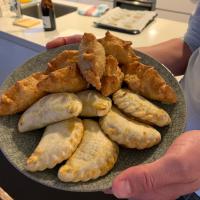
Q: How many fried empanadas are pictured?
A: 7